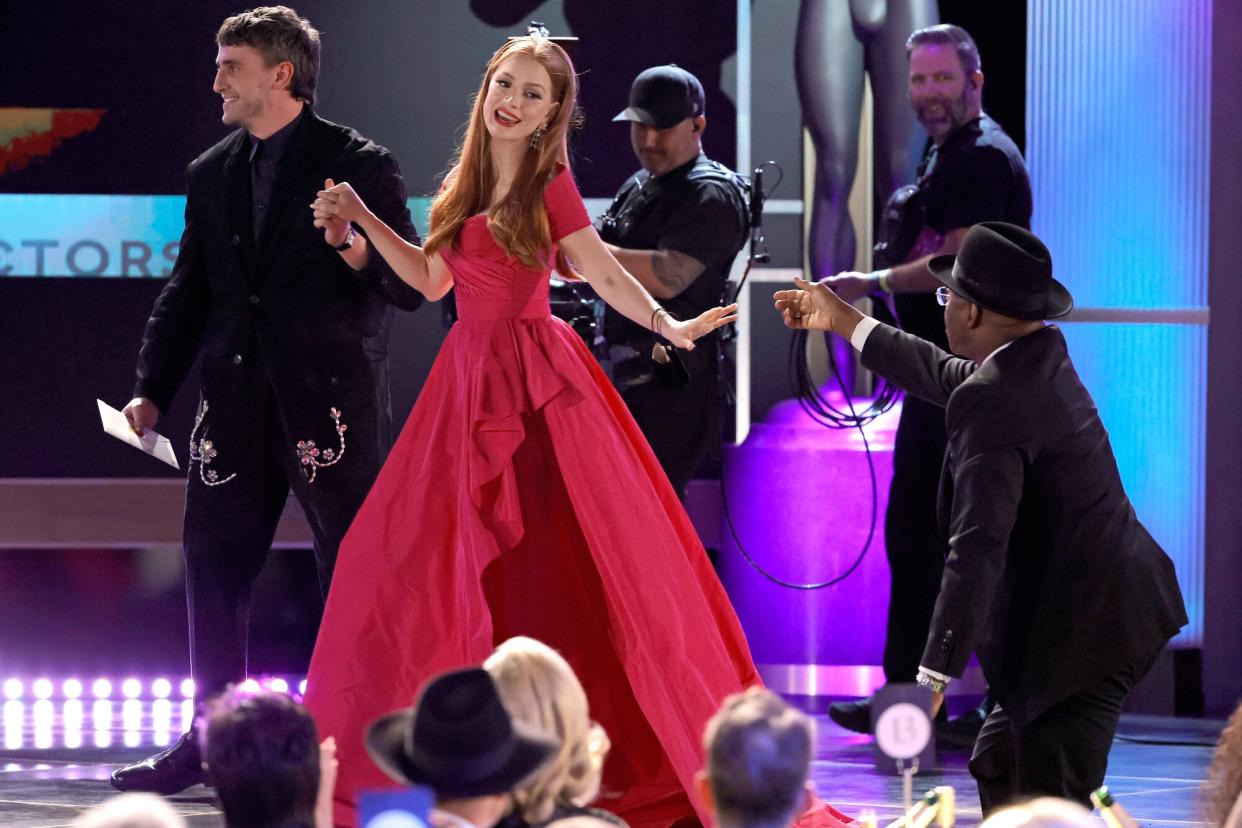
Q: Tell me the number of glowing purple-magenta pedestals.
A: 1